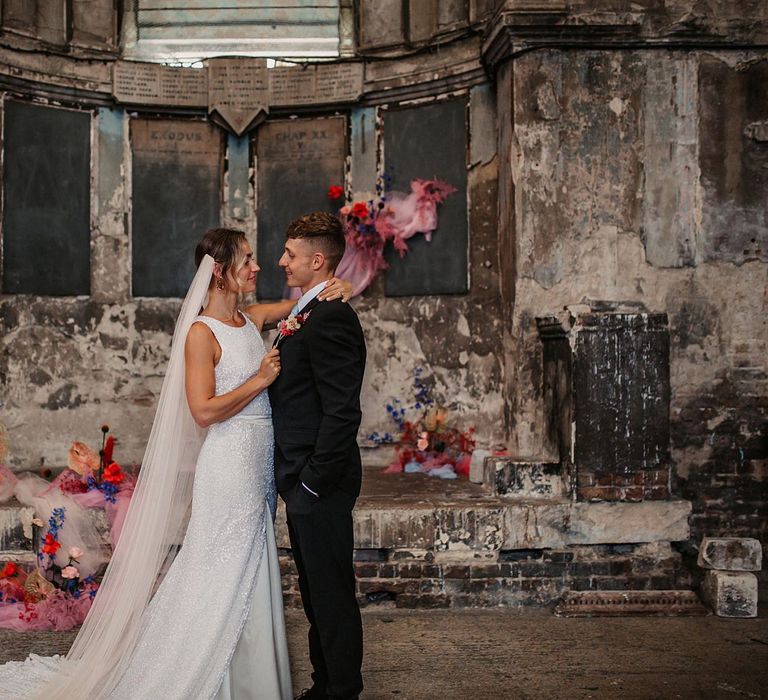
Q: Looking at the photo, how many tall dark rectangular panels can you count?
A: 4